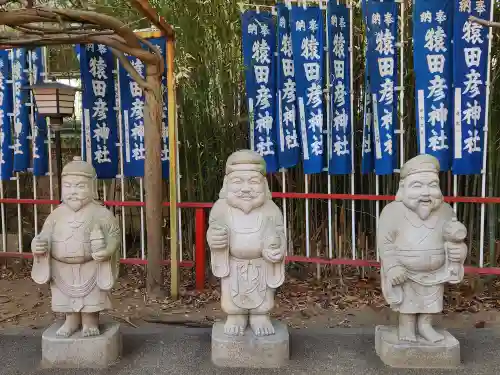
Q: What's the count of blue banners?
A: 14